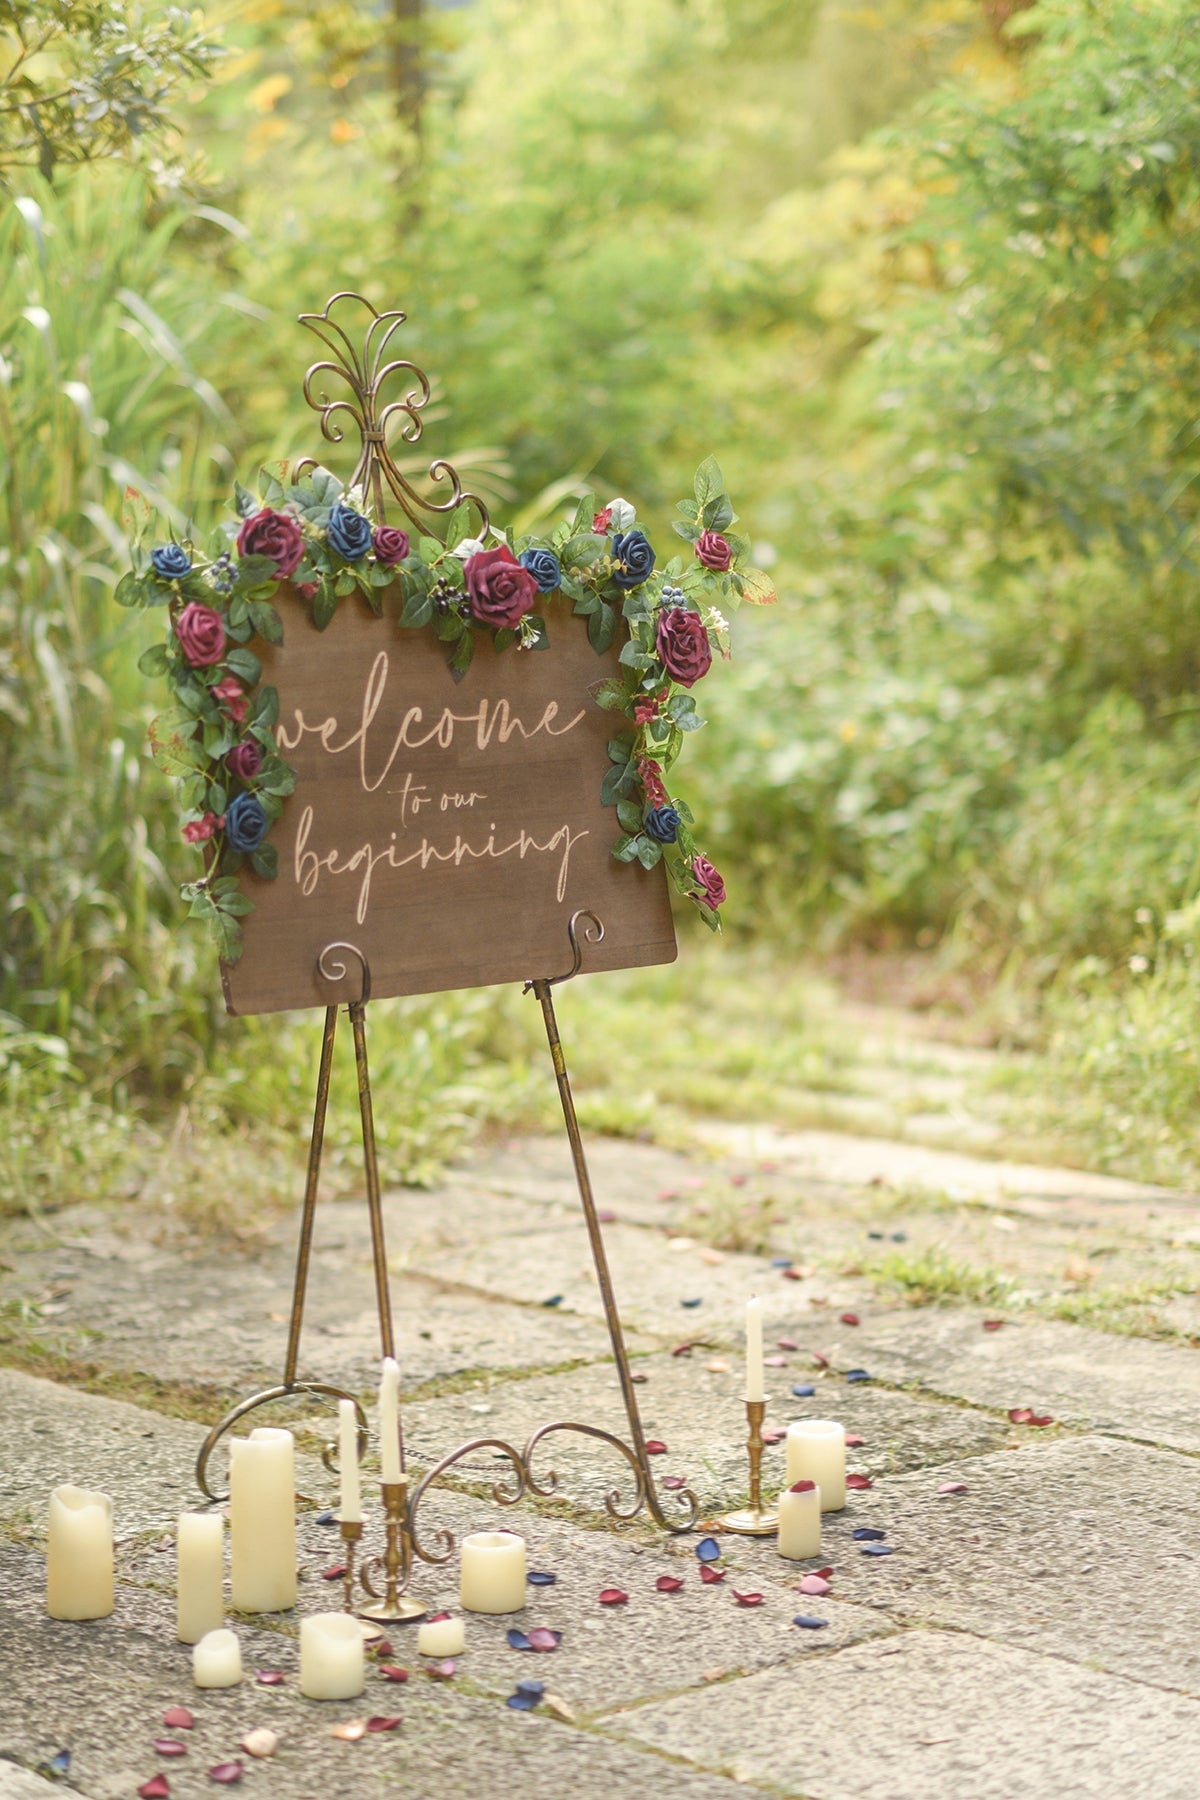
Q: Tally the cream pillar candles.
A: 9